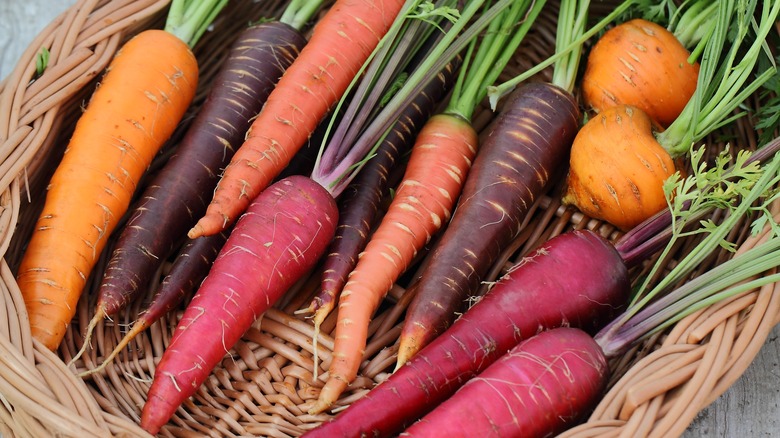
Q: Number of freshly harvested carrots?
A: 12